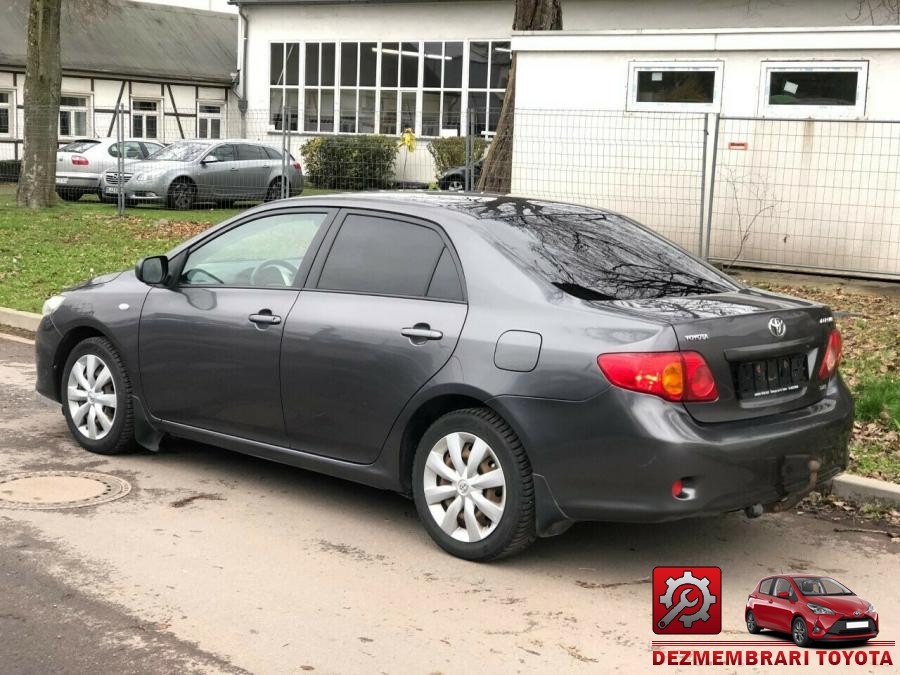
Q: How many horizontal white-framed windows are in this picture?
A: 2